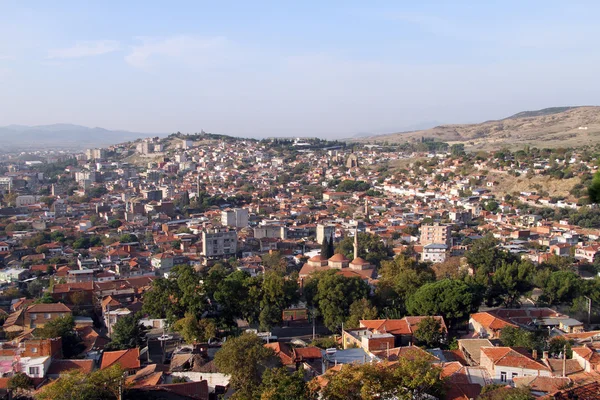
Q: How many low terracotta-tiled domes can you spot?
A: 3